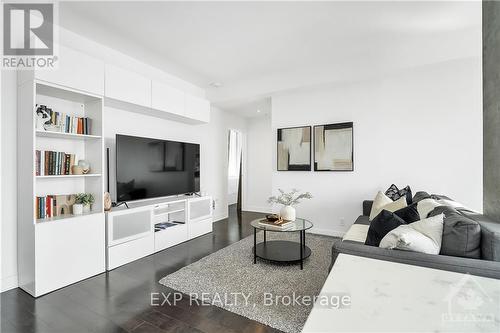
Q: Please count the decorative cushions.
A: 4